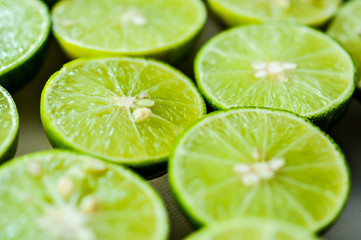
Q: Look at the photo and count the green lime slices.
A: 10